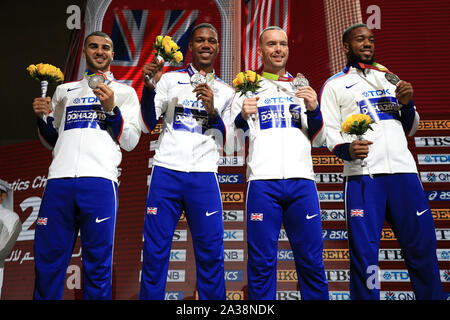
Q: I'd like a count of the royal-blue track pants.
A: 4